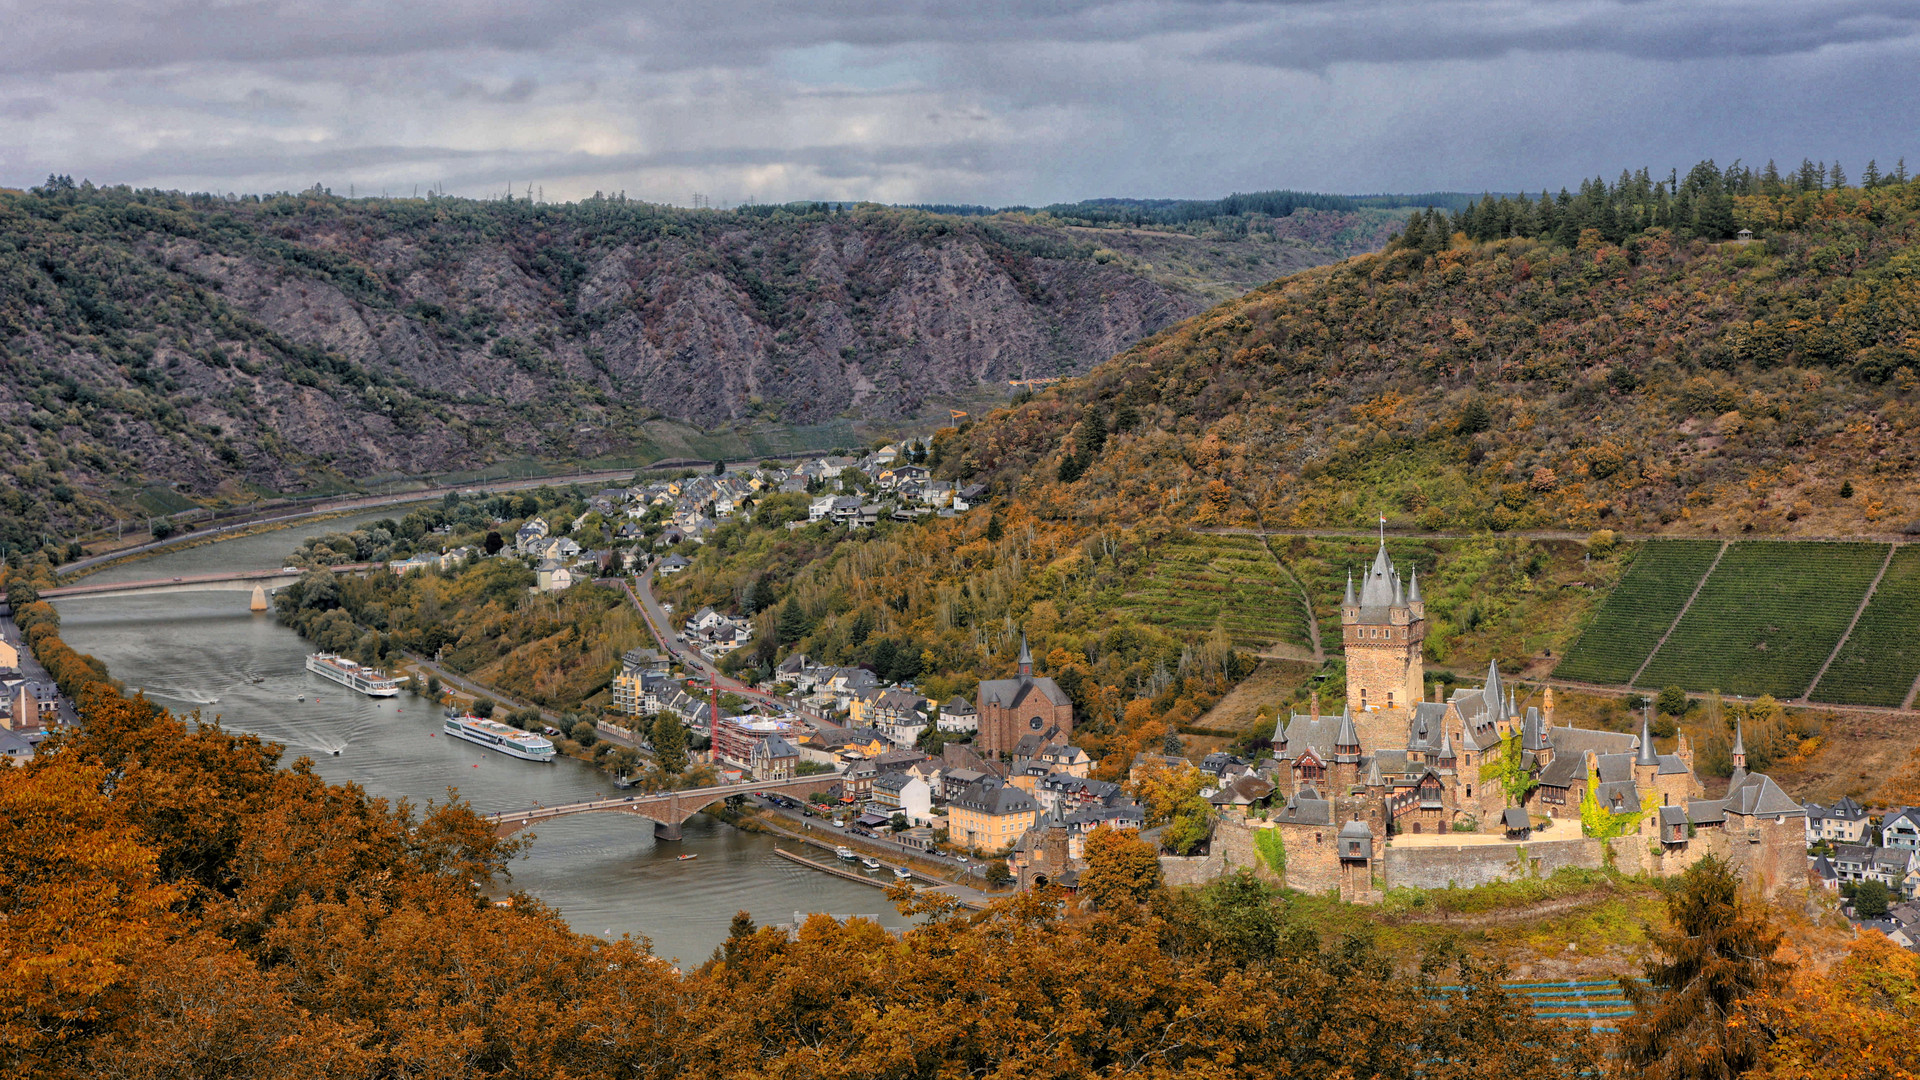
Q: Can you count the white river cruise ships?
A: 2